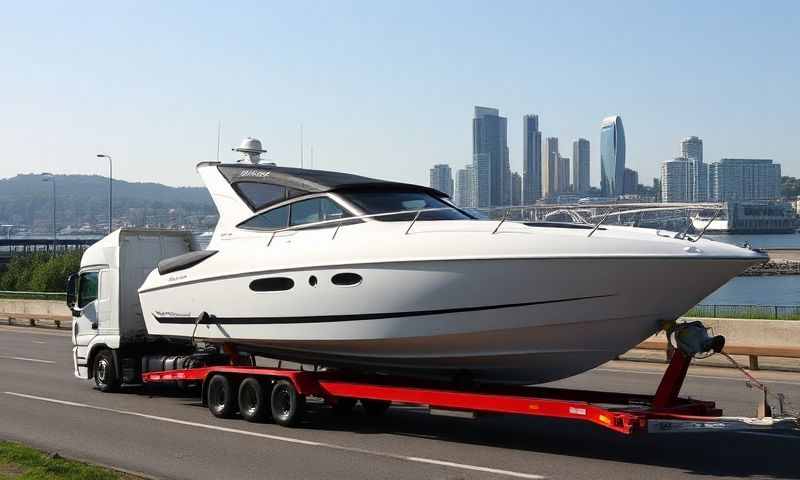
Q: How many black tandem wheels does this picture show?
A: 3